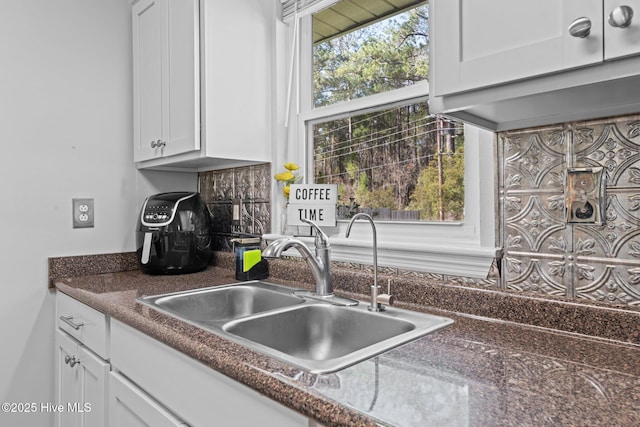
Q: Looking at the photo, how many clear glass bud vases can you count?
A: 1